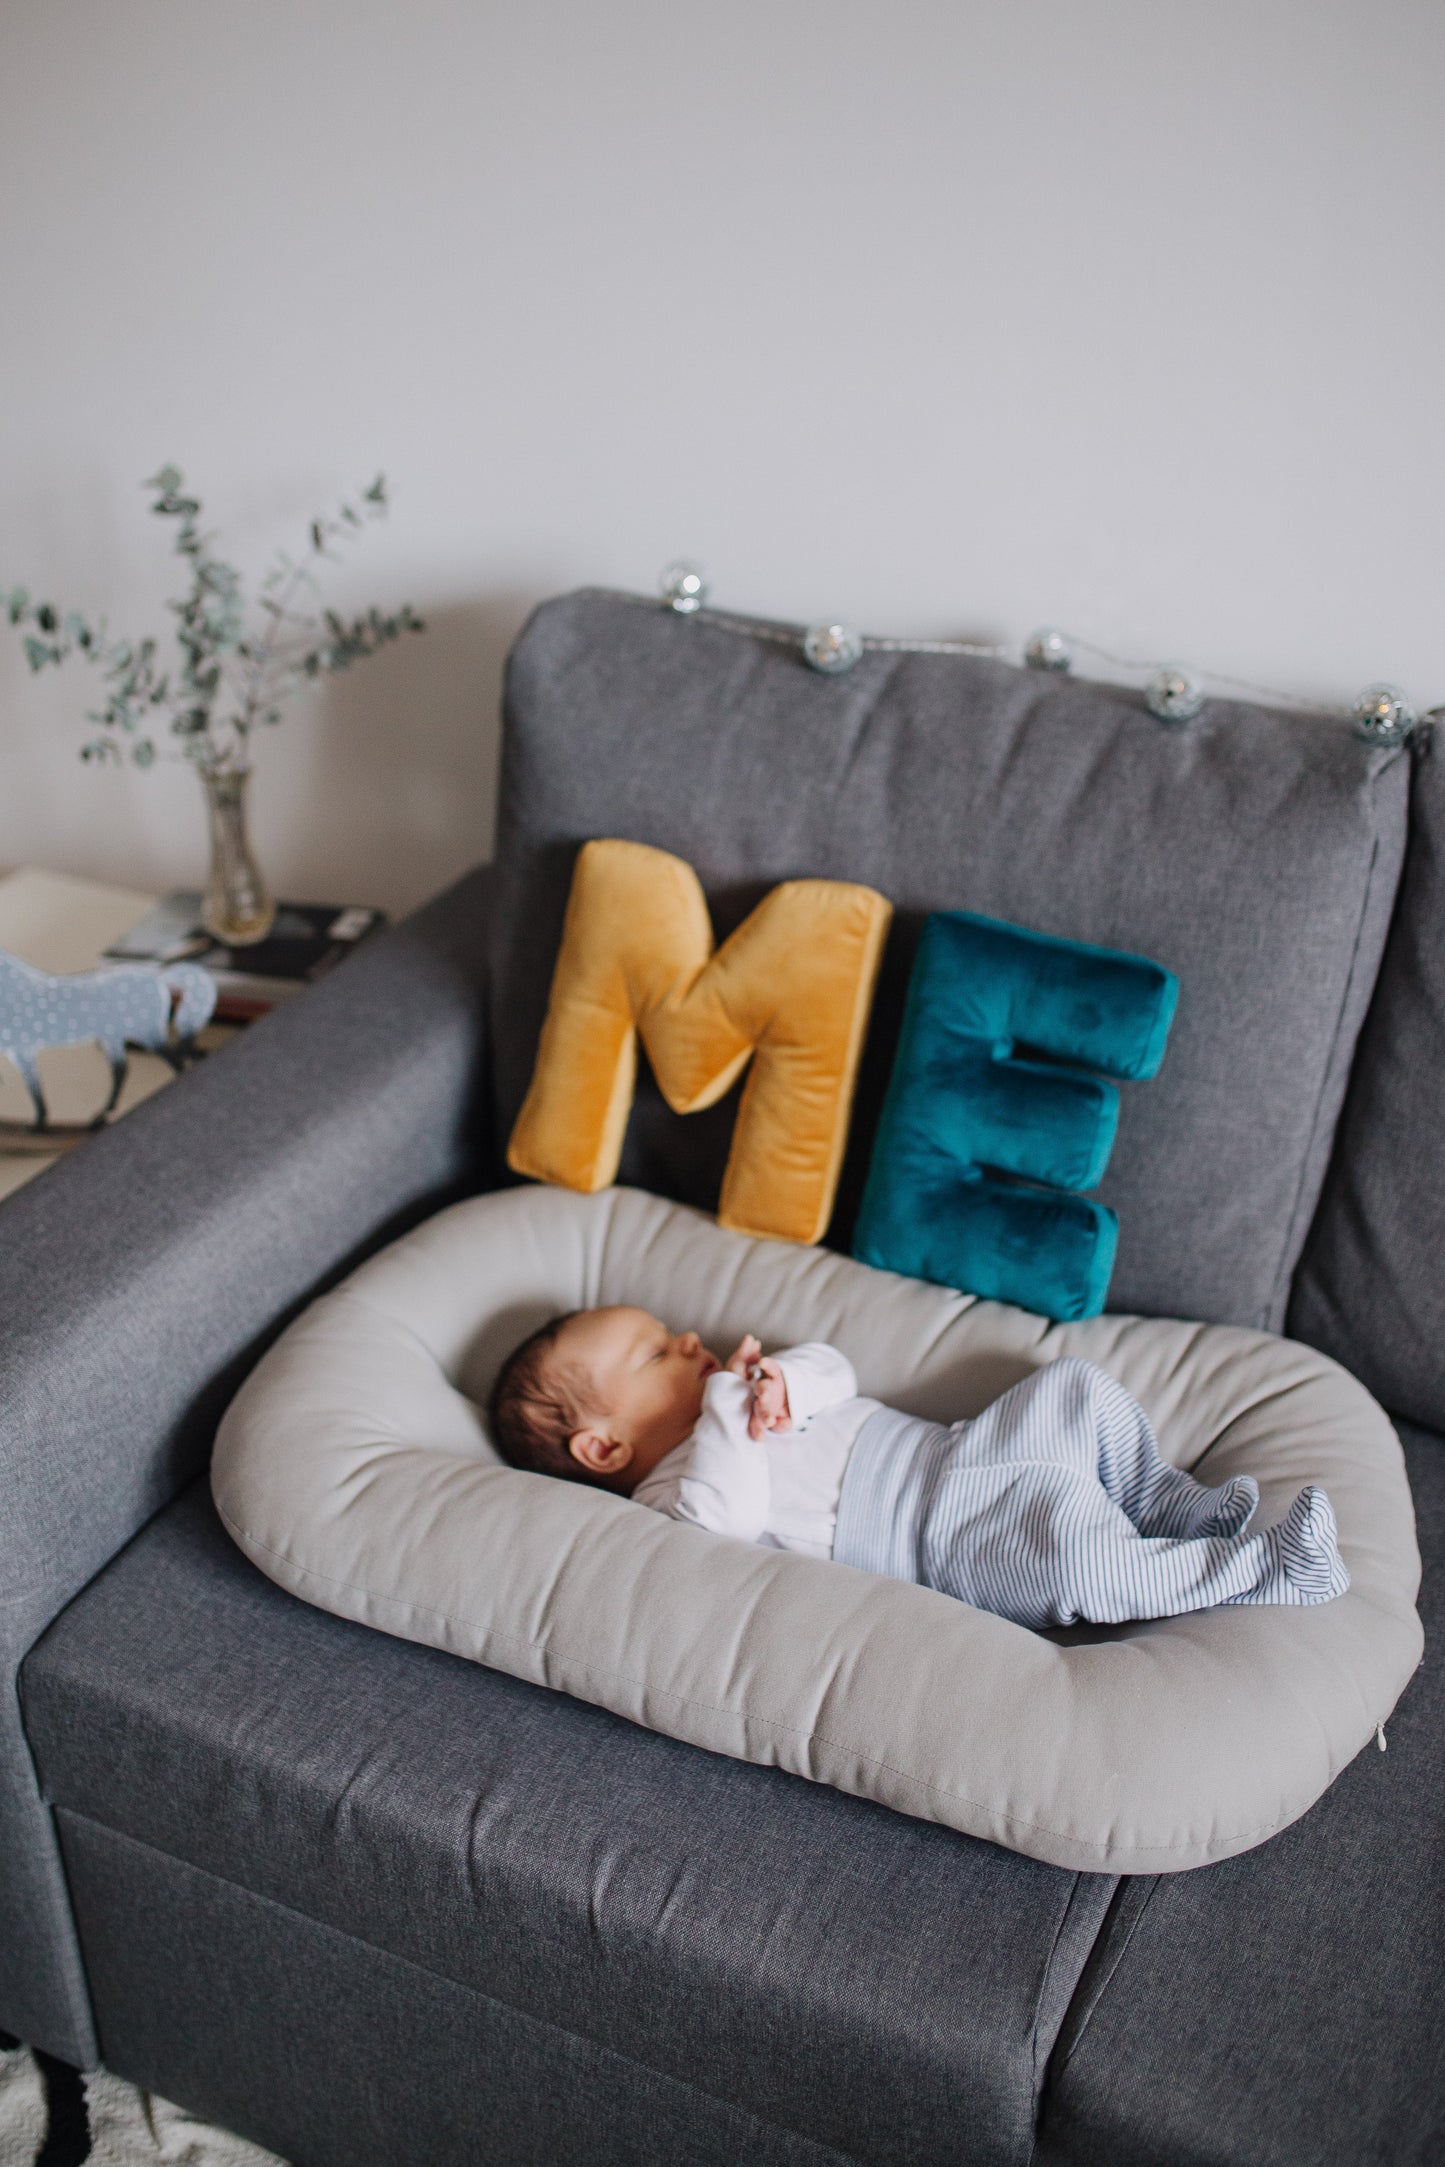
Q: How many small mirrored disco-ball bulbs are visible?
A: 5